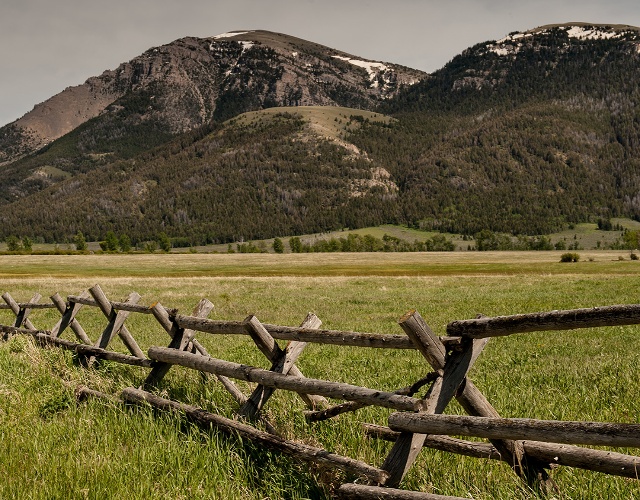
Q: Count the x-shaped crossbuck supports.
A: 6